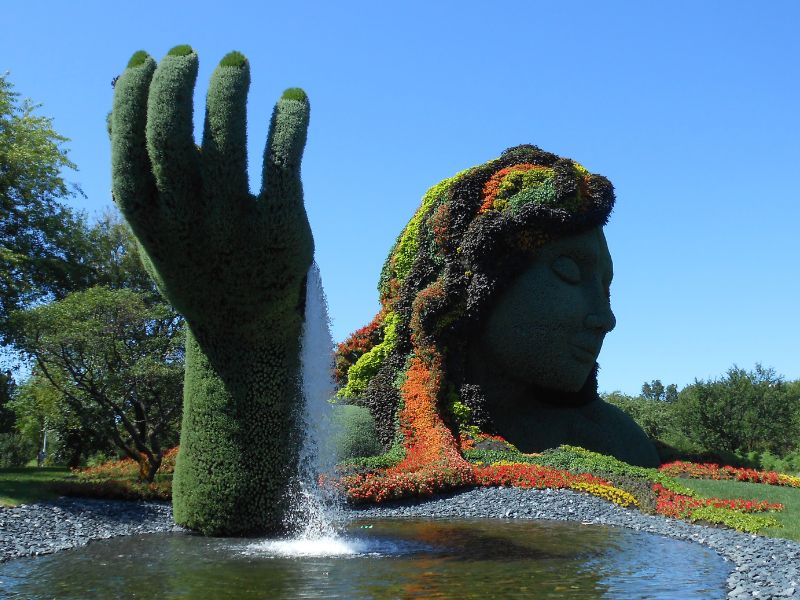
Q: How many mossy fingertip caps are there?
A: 4